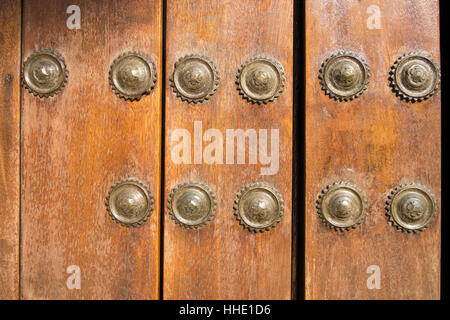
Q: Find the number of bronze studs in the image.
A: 11